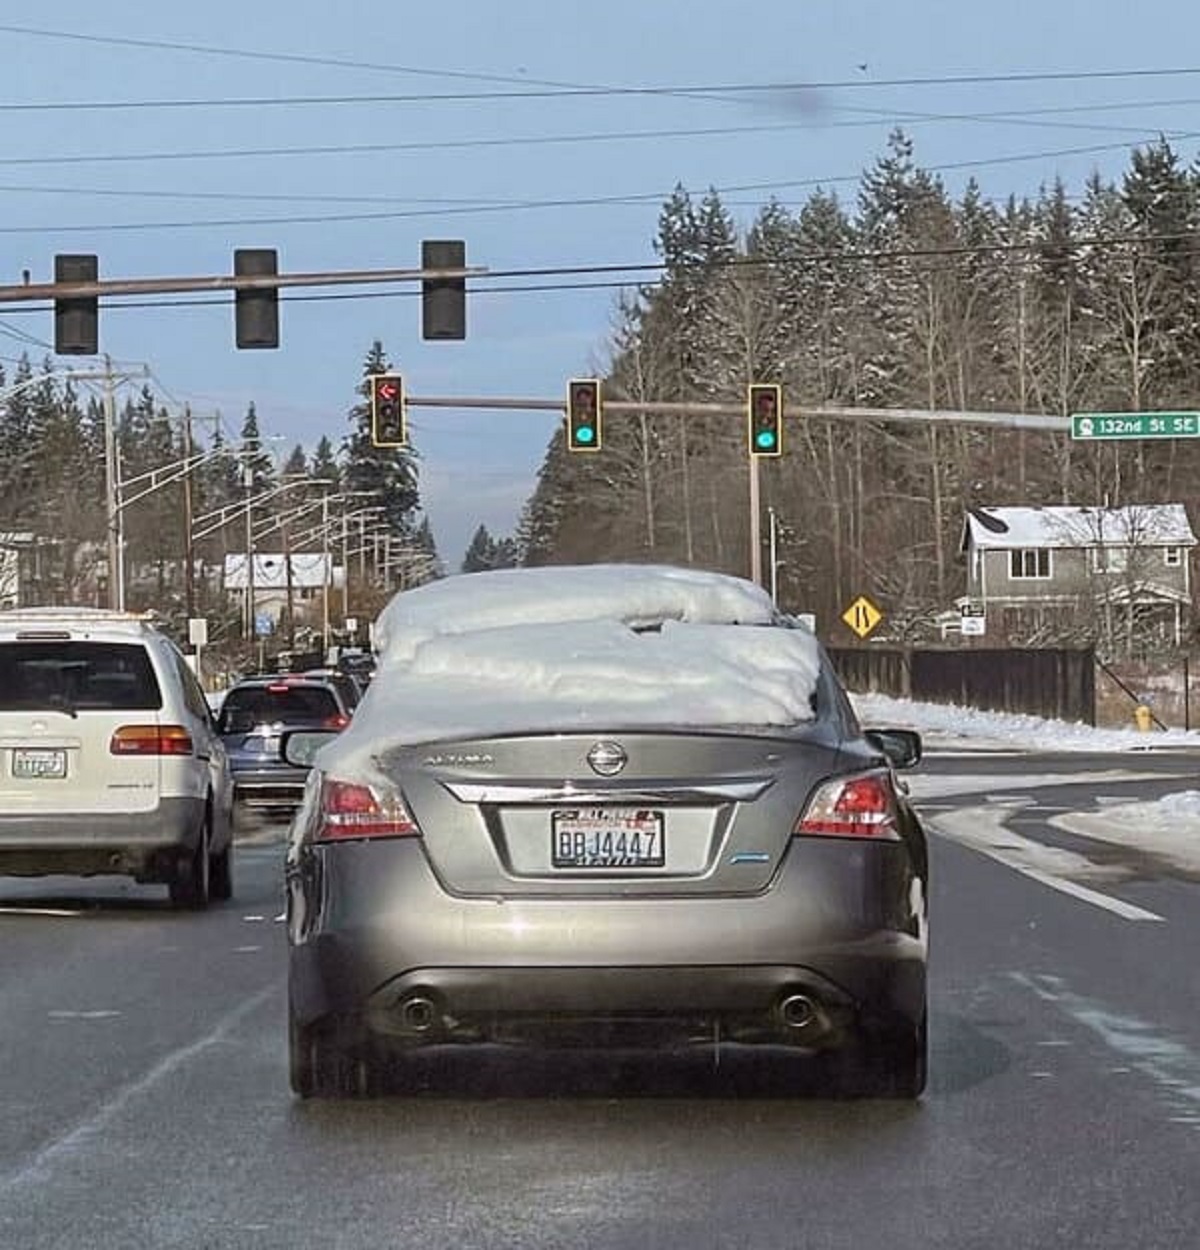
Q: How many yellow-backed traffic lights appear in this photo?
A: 3